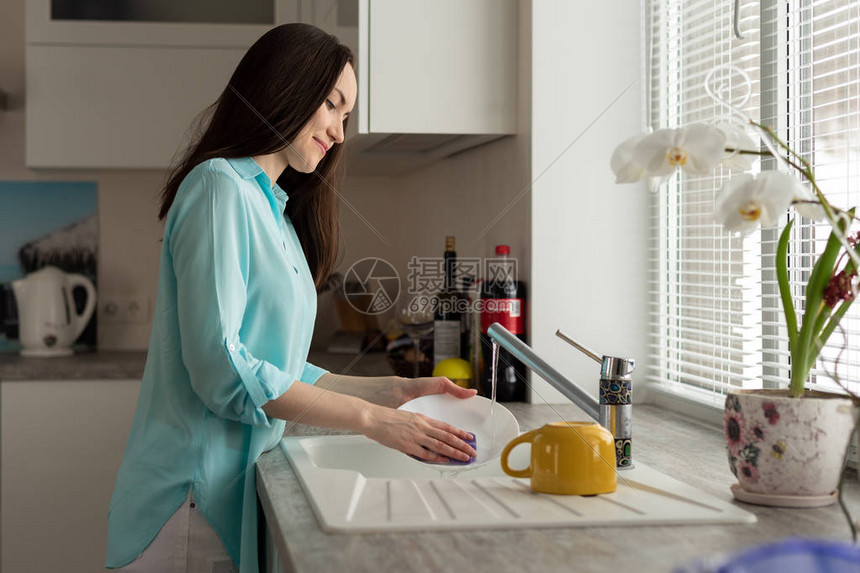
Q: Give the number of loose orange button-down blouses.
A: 0